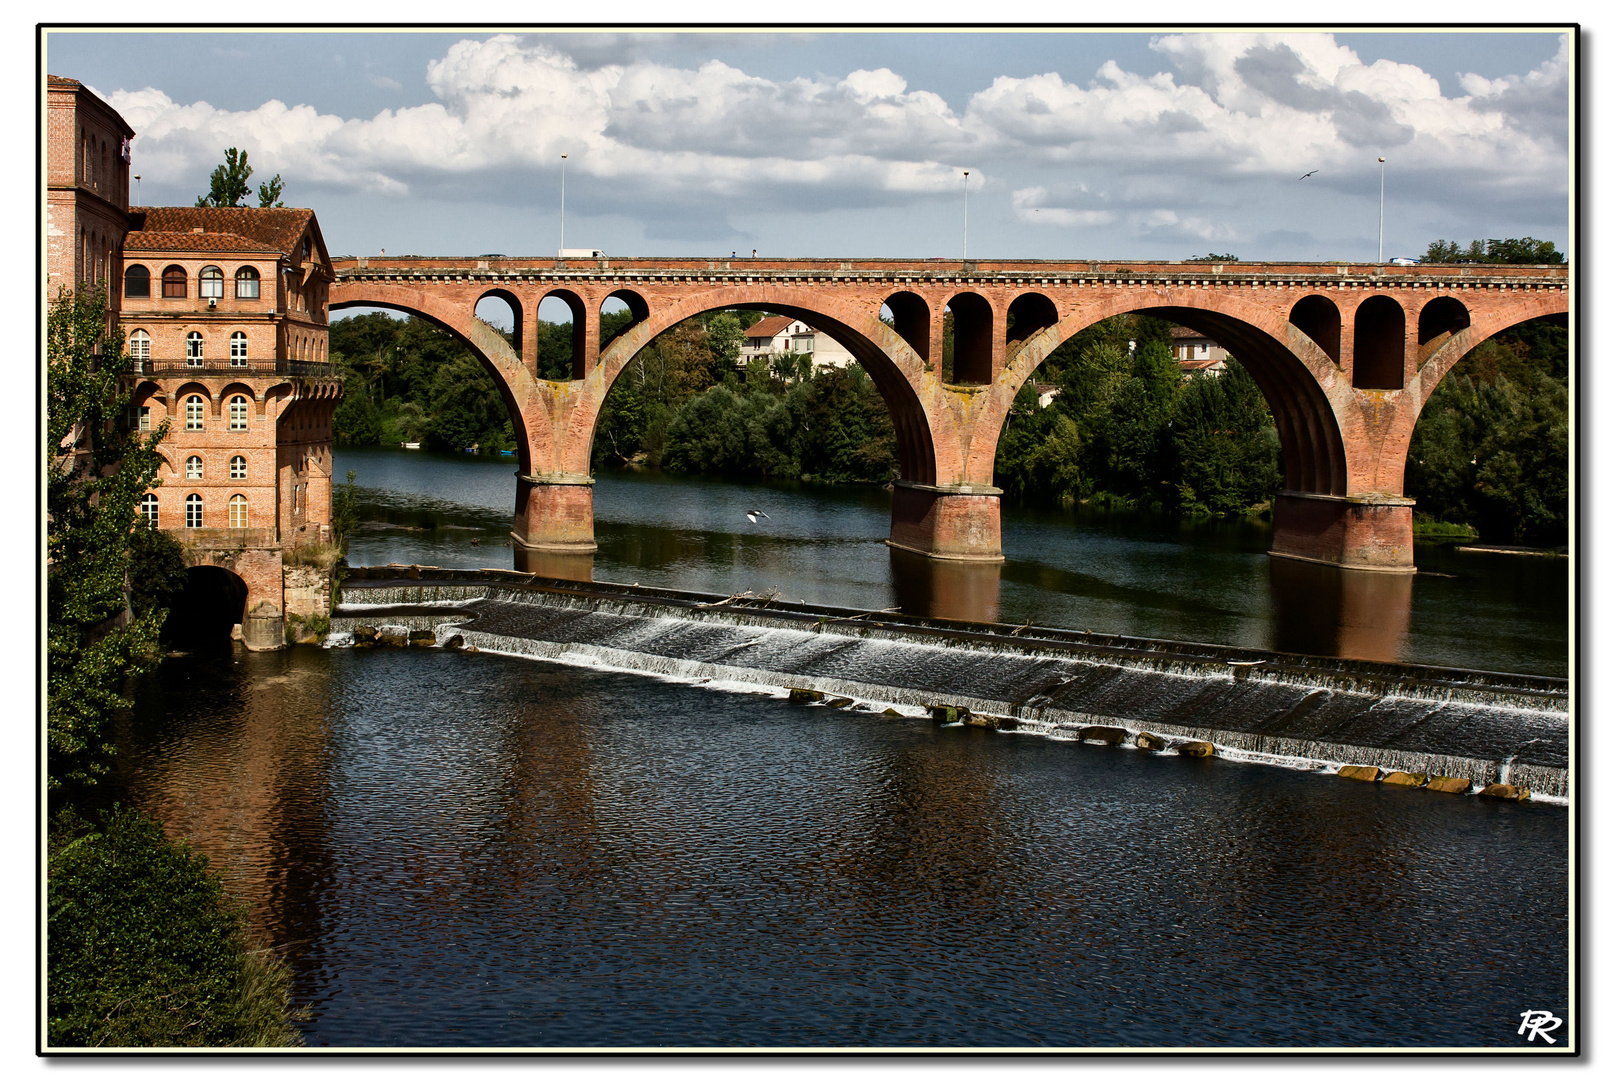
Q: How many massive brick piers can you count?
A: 3